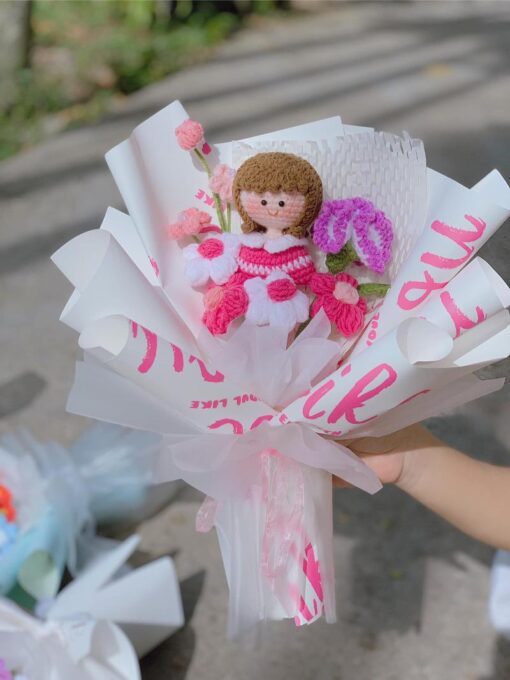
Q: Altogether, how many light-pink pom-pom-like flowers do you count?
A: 3